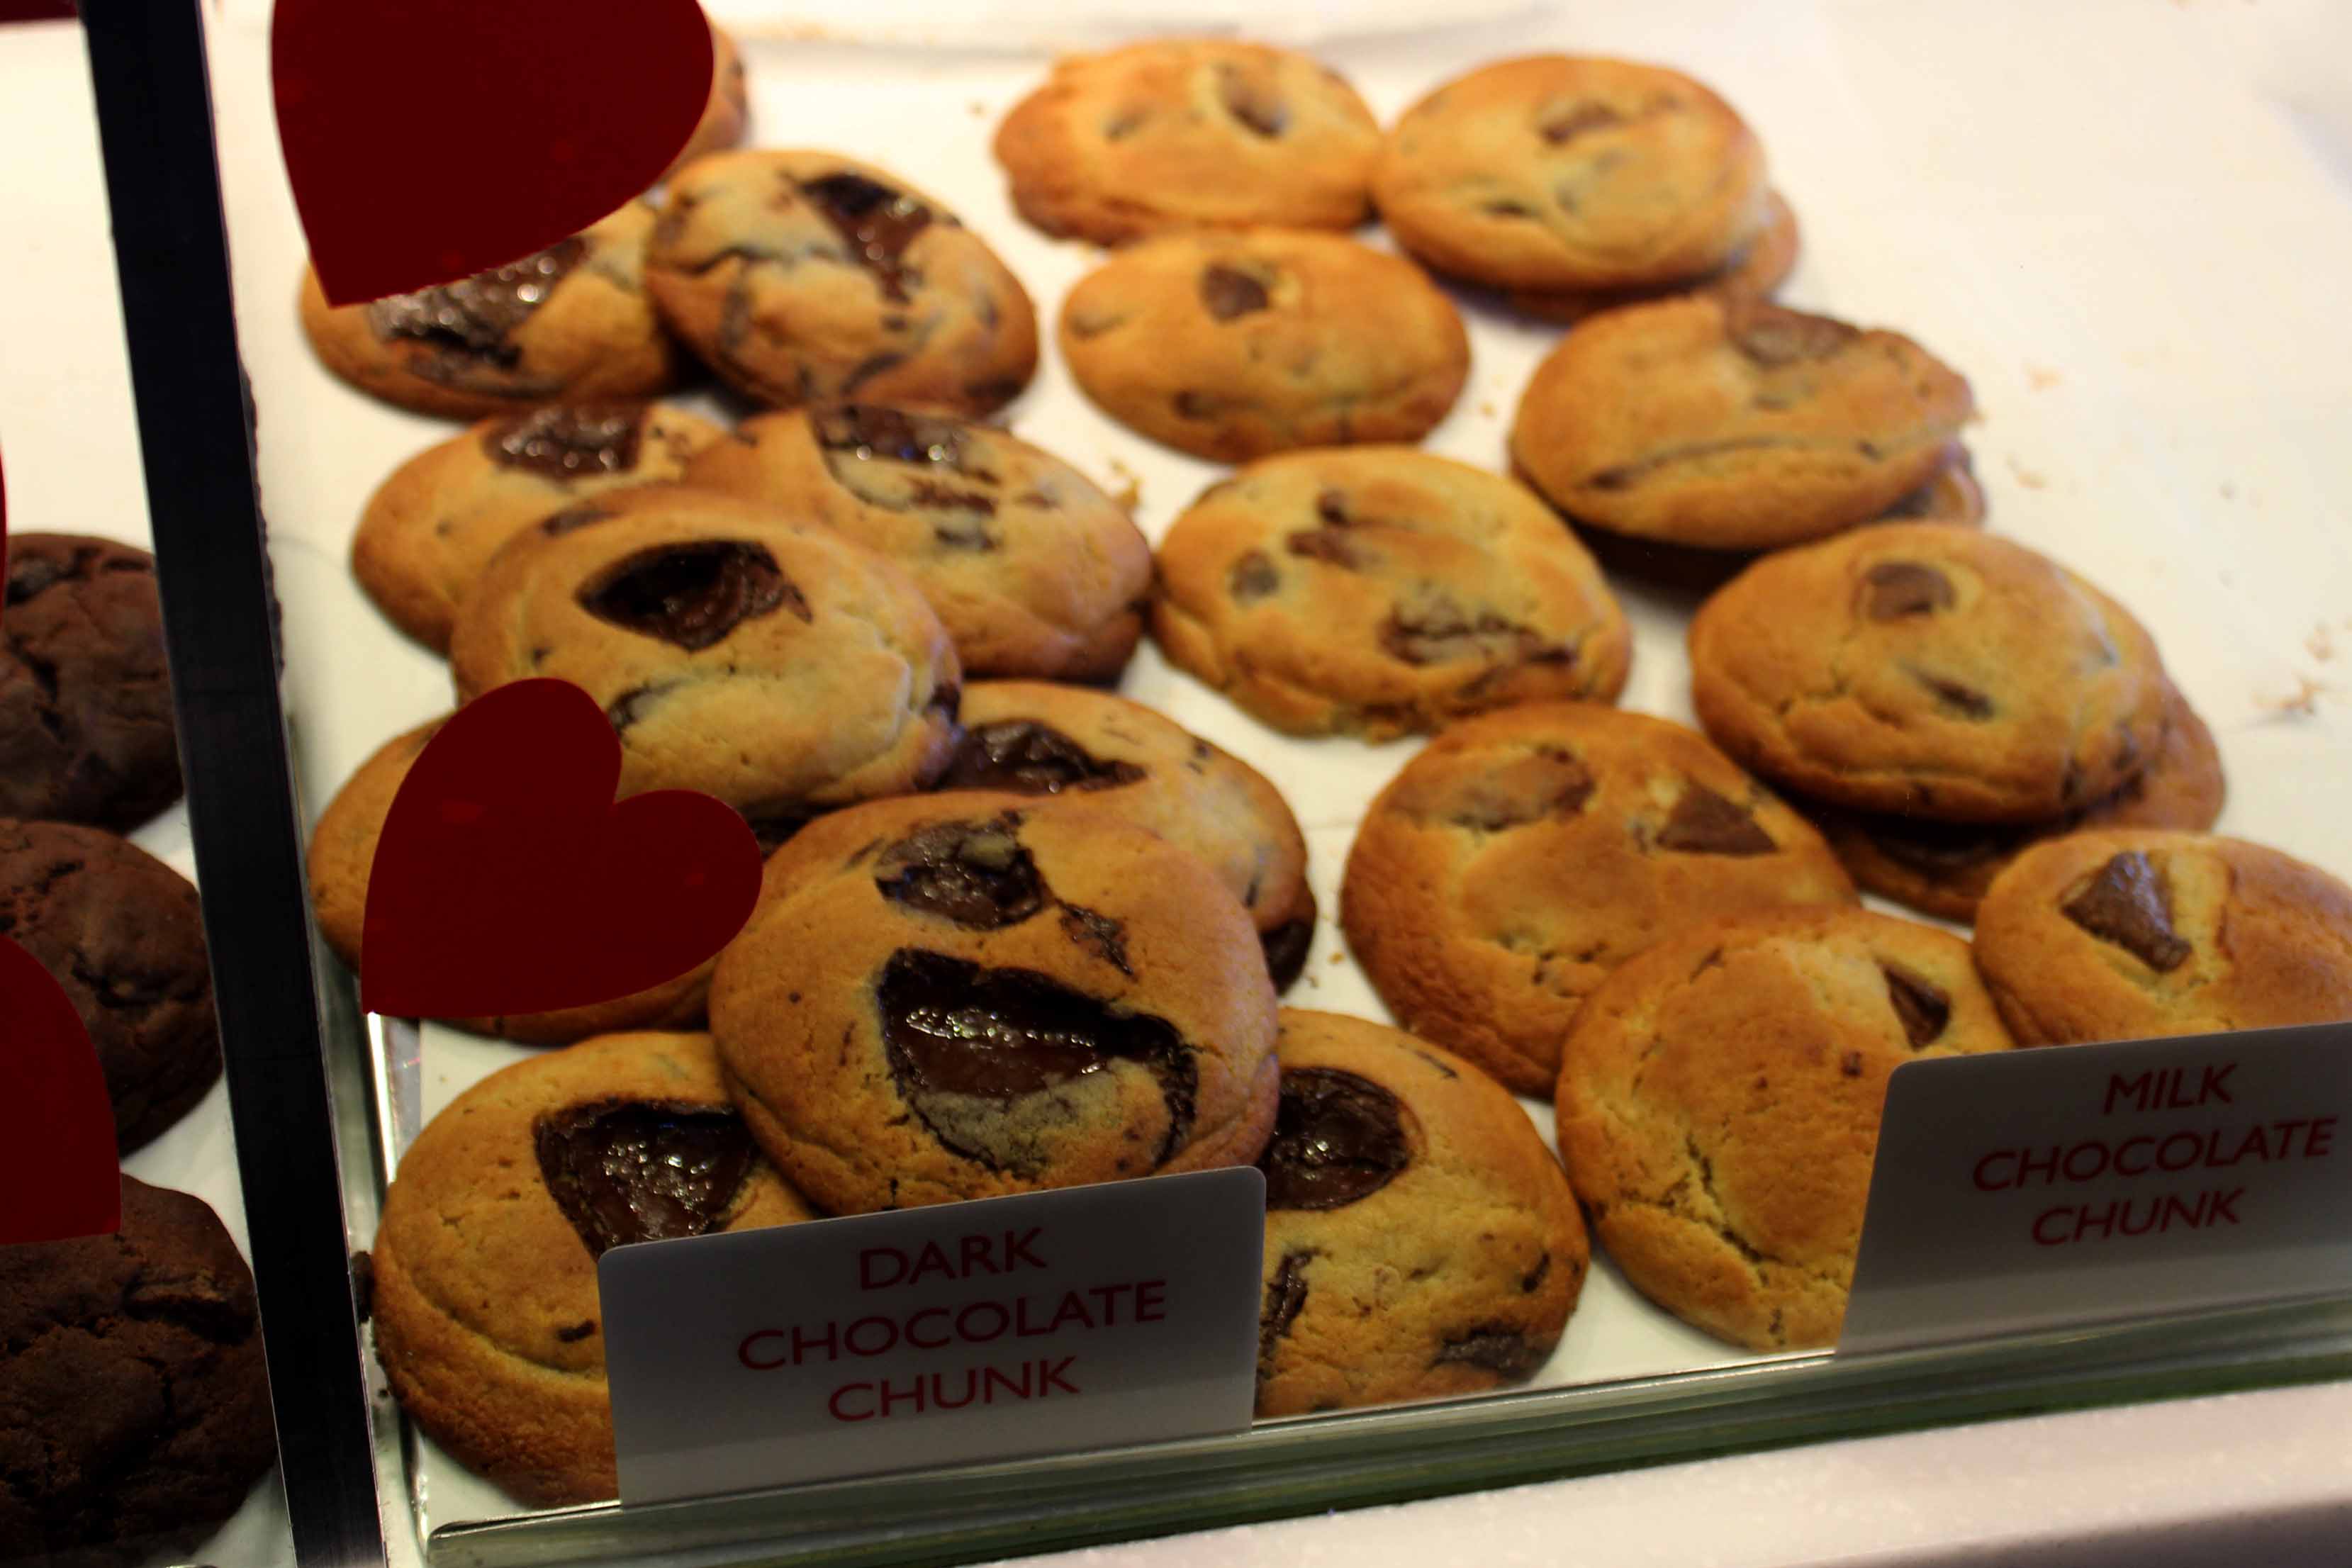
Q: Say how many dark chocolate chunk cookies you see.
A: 11